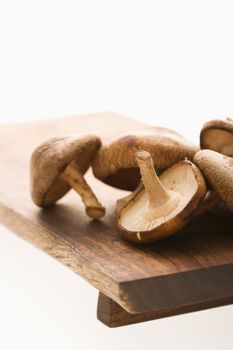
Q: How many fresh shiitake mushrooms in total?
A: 5